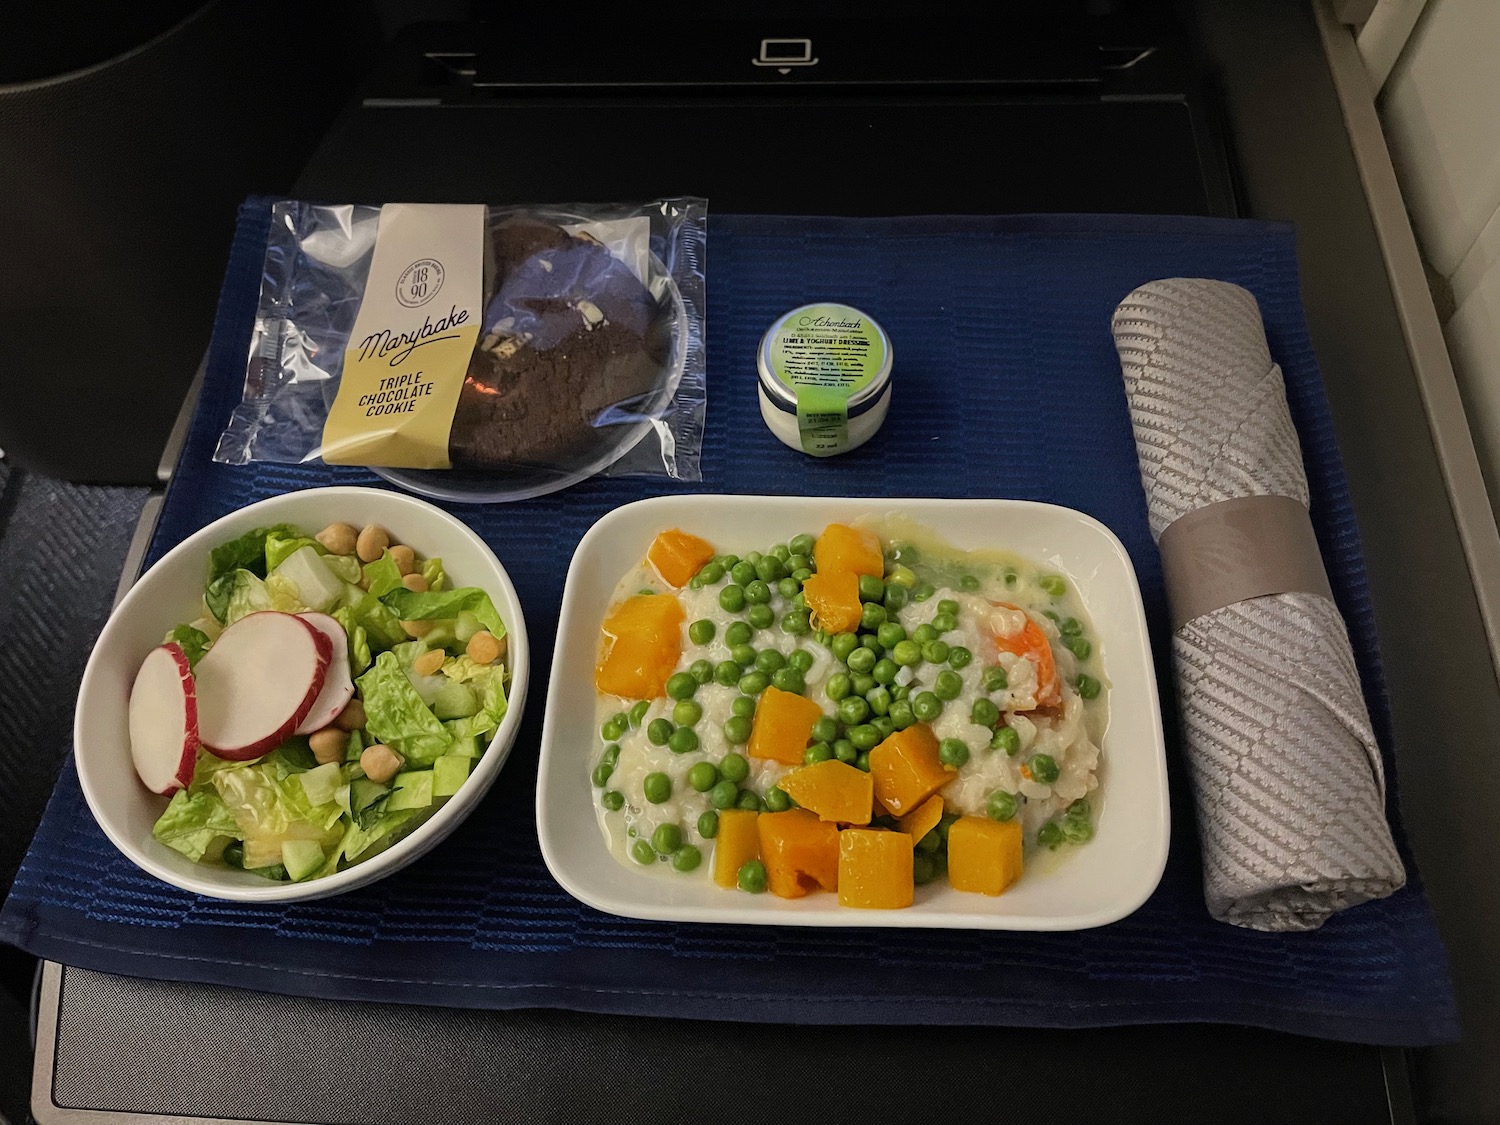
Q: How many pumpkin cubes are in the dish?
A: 12